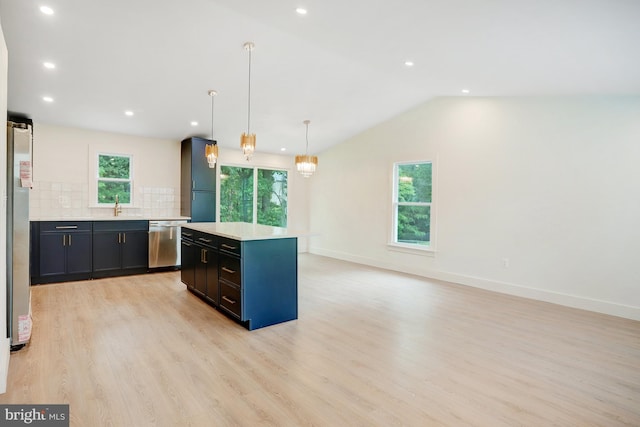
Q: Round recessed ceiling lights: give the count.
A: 9